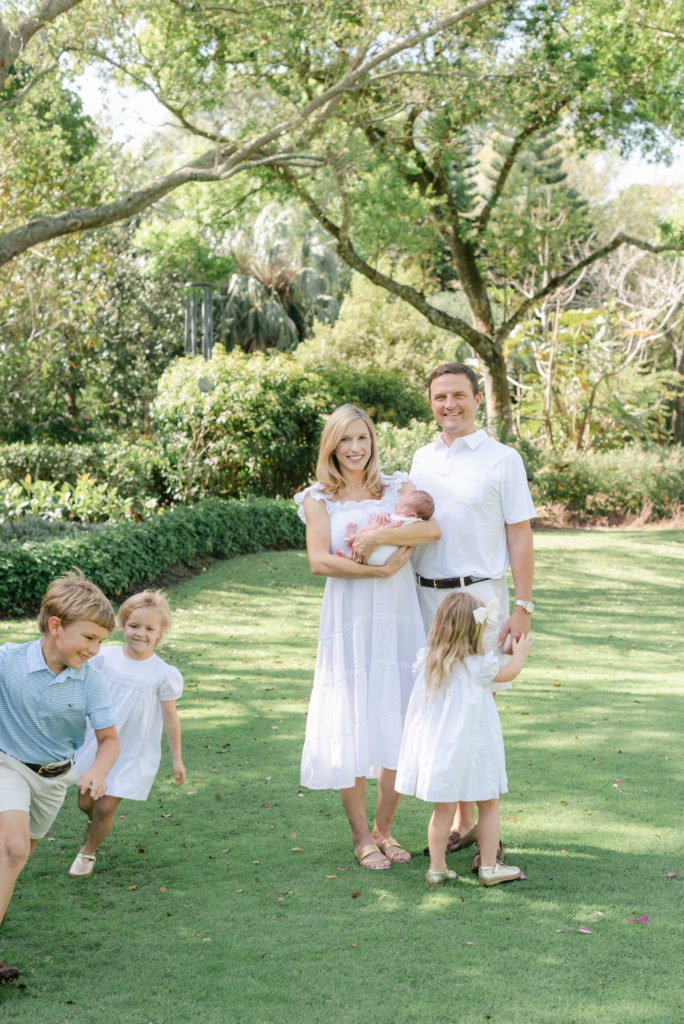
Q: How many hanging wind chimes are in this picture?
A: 1